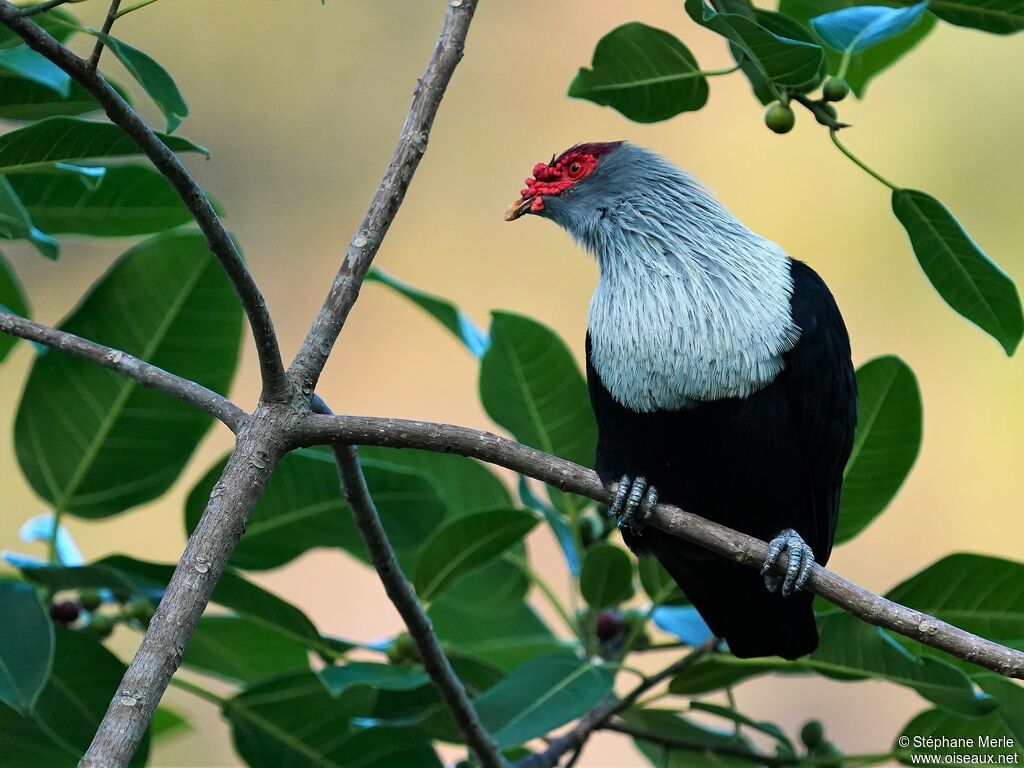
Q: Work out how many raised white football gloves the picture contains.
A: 0